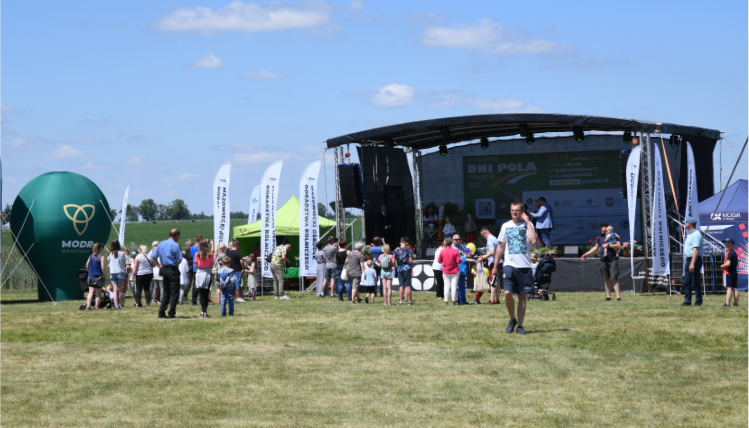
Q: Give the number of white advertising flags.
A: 8